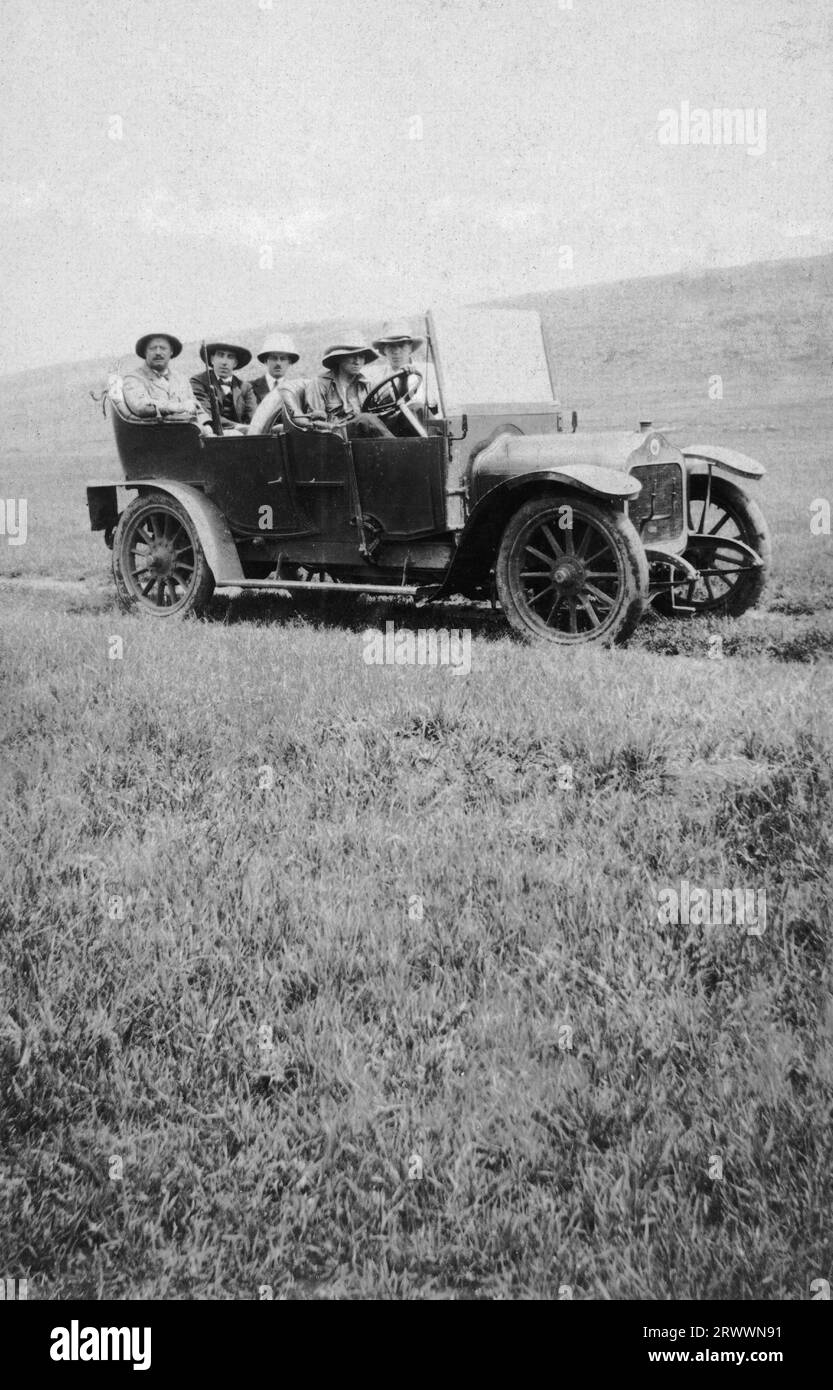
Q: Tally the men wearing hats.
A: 5